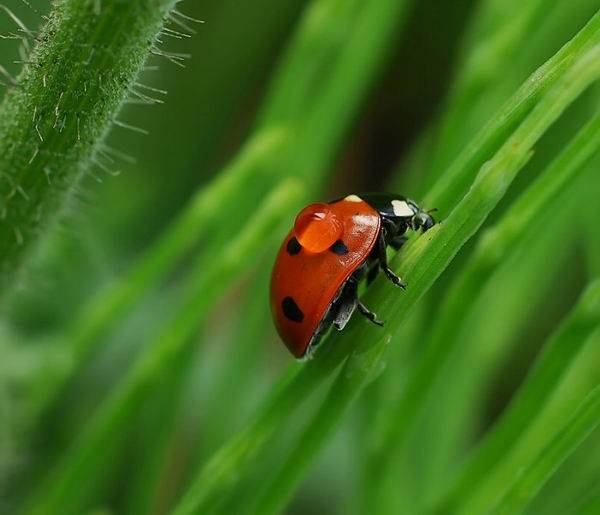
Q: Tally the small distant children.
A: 0